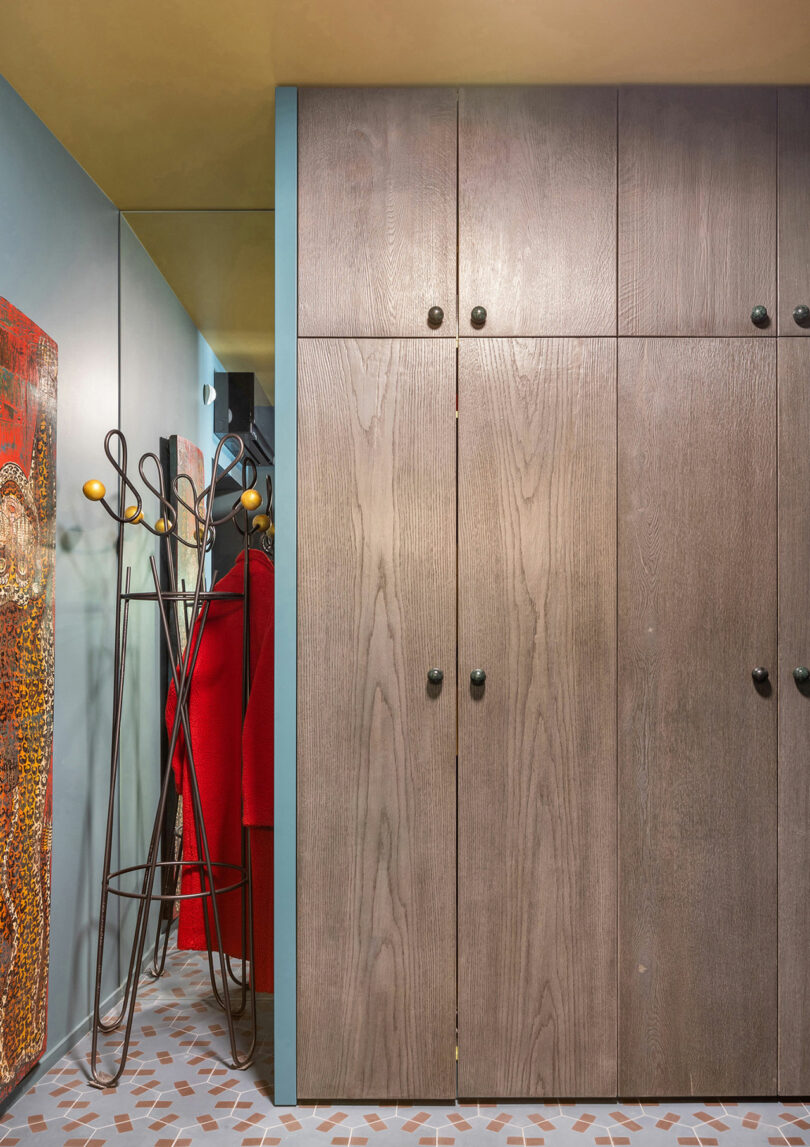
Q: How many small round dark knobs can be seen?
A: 8